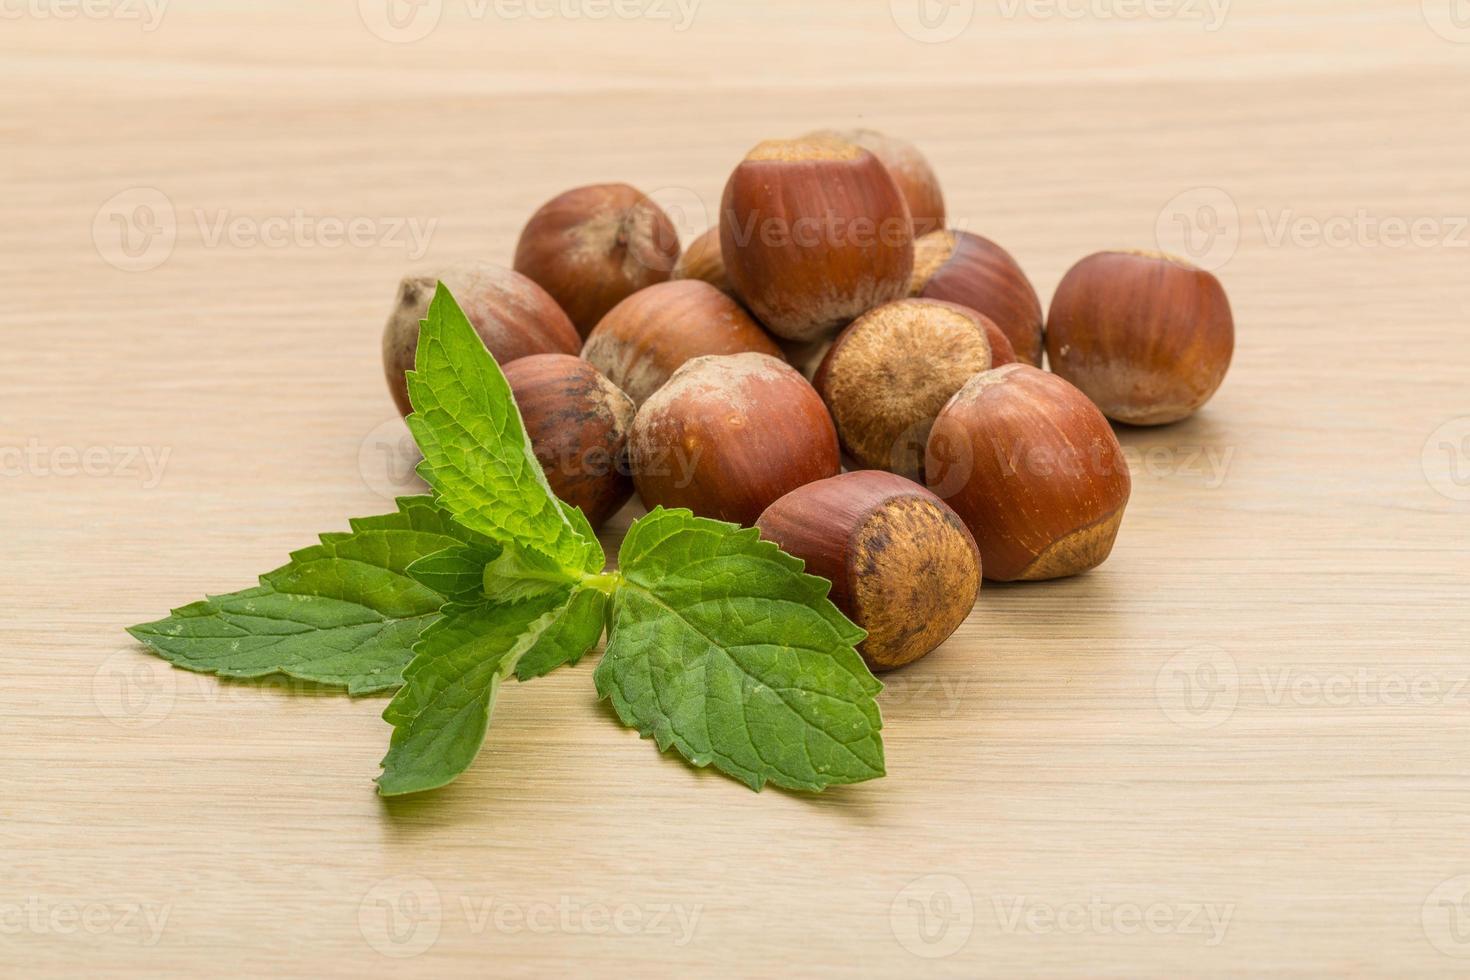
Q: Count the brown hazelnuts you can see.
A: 13